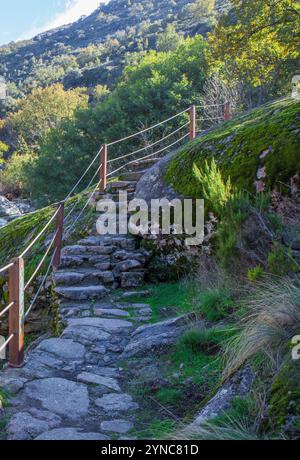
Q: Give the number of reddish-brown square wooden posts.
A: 5